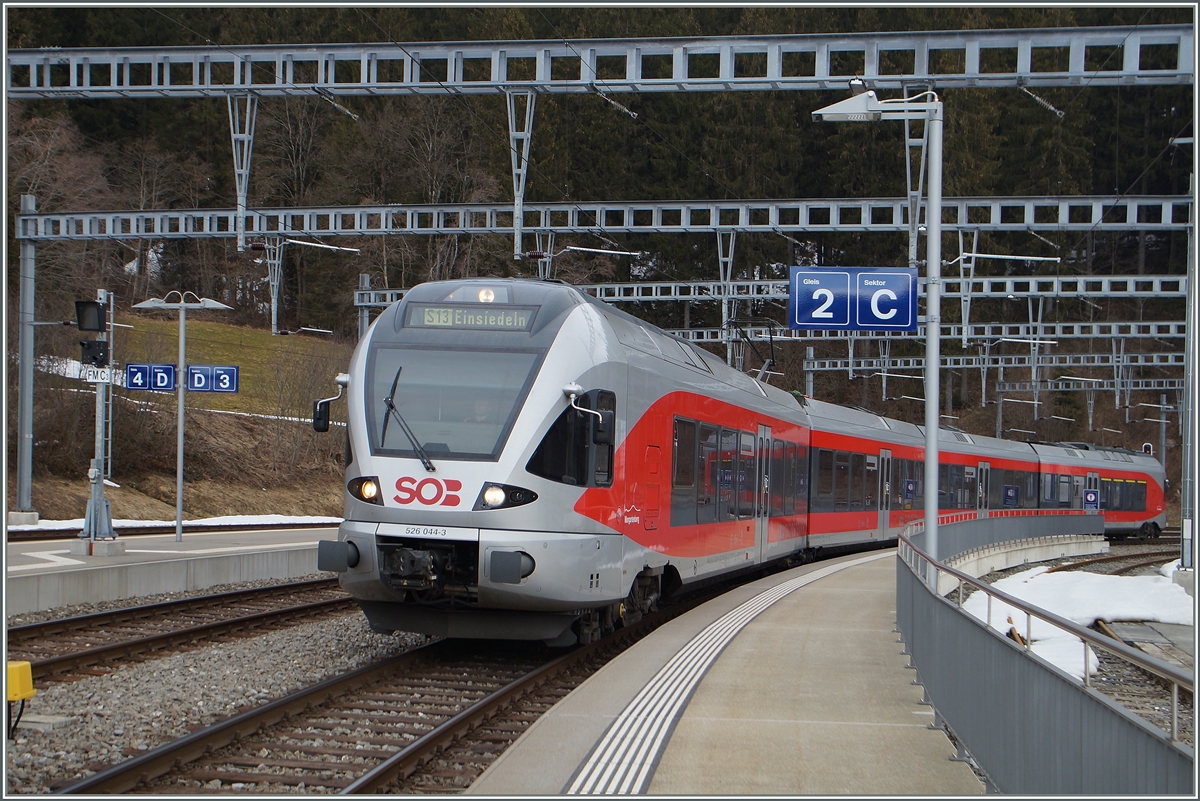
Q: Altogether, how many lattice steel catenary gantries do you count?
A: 6